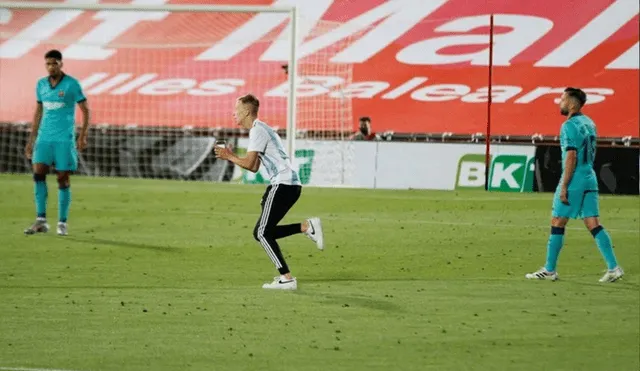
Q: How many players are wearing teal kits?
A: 2